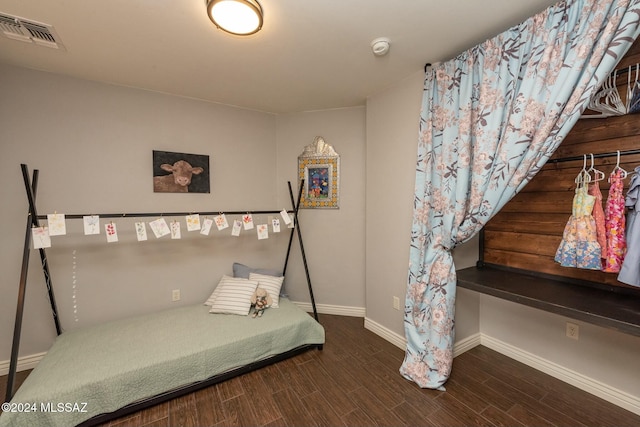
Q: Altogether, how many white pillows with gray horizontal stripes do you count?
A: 3